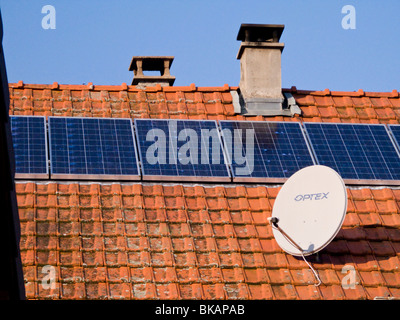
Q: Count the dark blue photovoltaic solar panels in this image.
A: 6